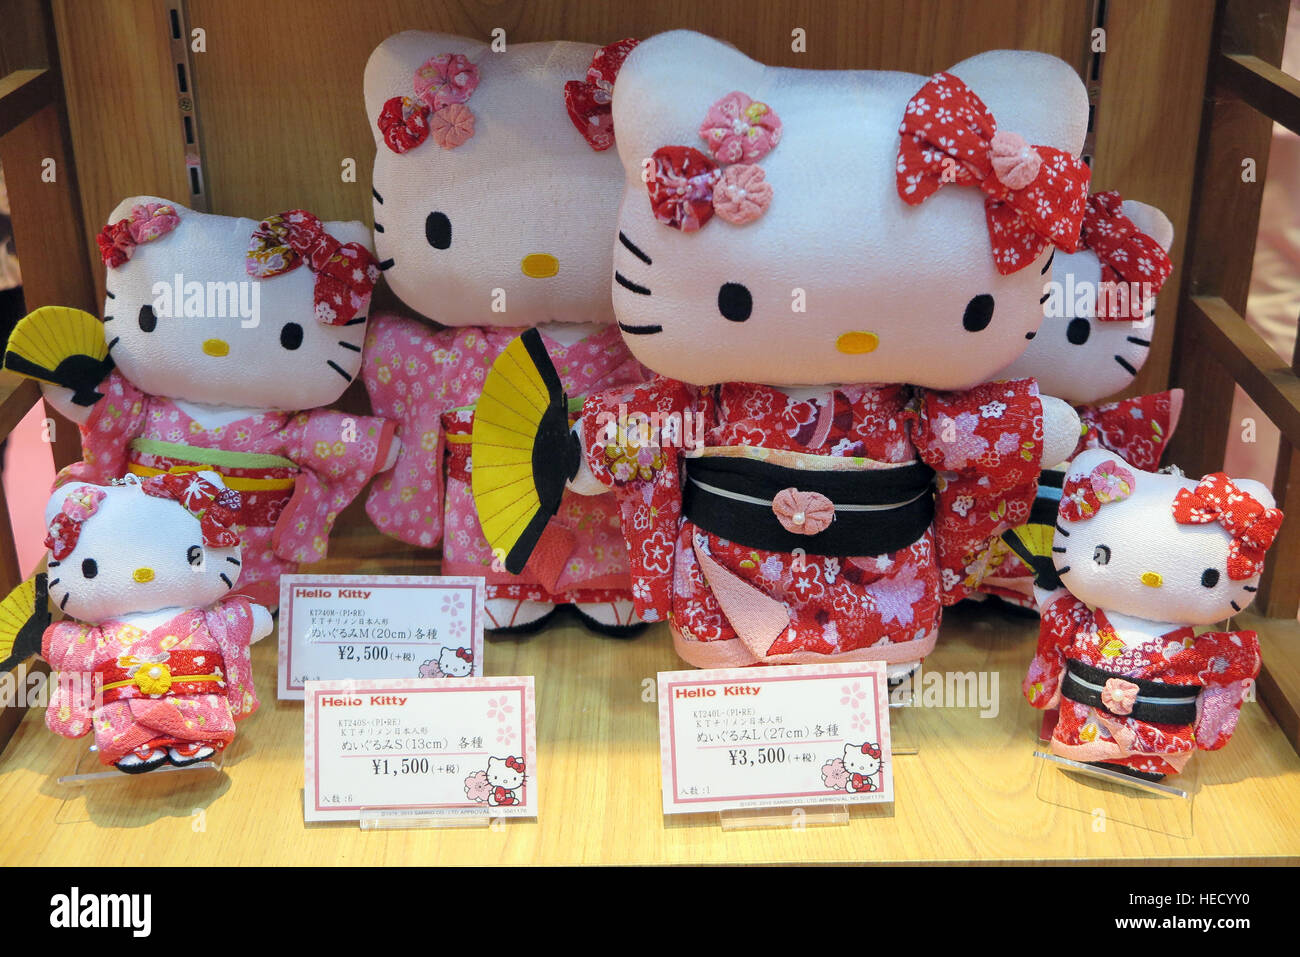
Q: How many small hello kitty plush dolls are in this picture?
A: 2